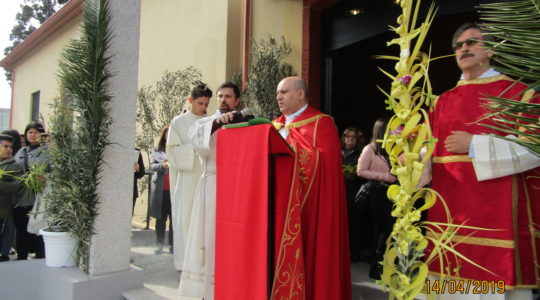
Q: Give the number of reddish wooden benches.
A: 0